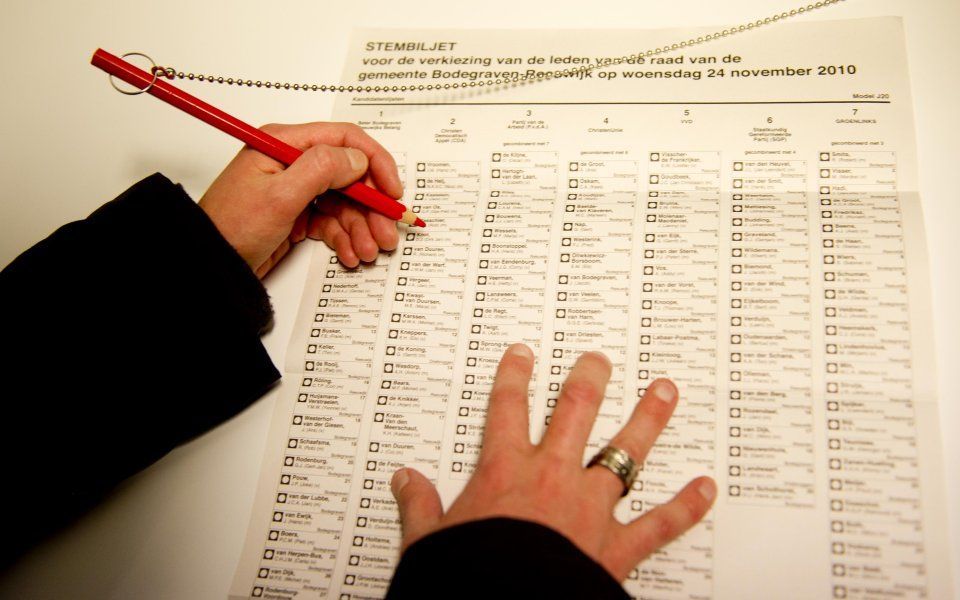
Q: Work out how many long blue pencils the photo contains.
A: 0